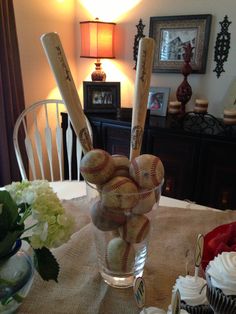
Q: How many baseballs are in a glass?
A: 8